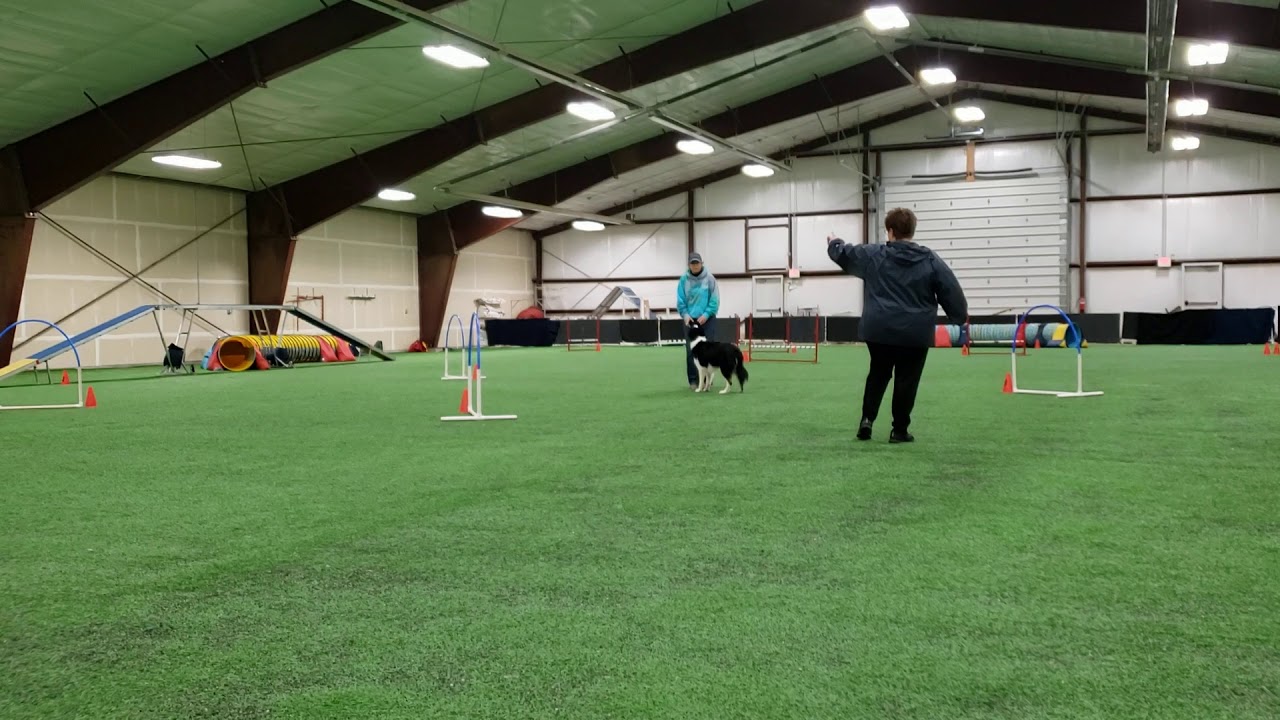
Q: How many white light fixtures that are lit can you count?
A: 14